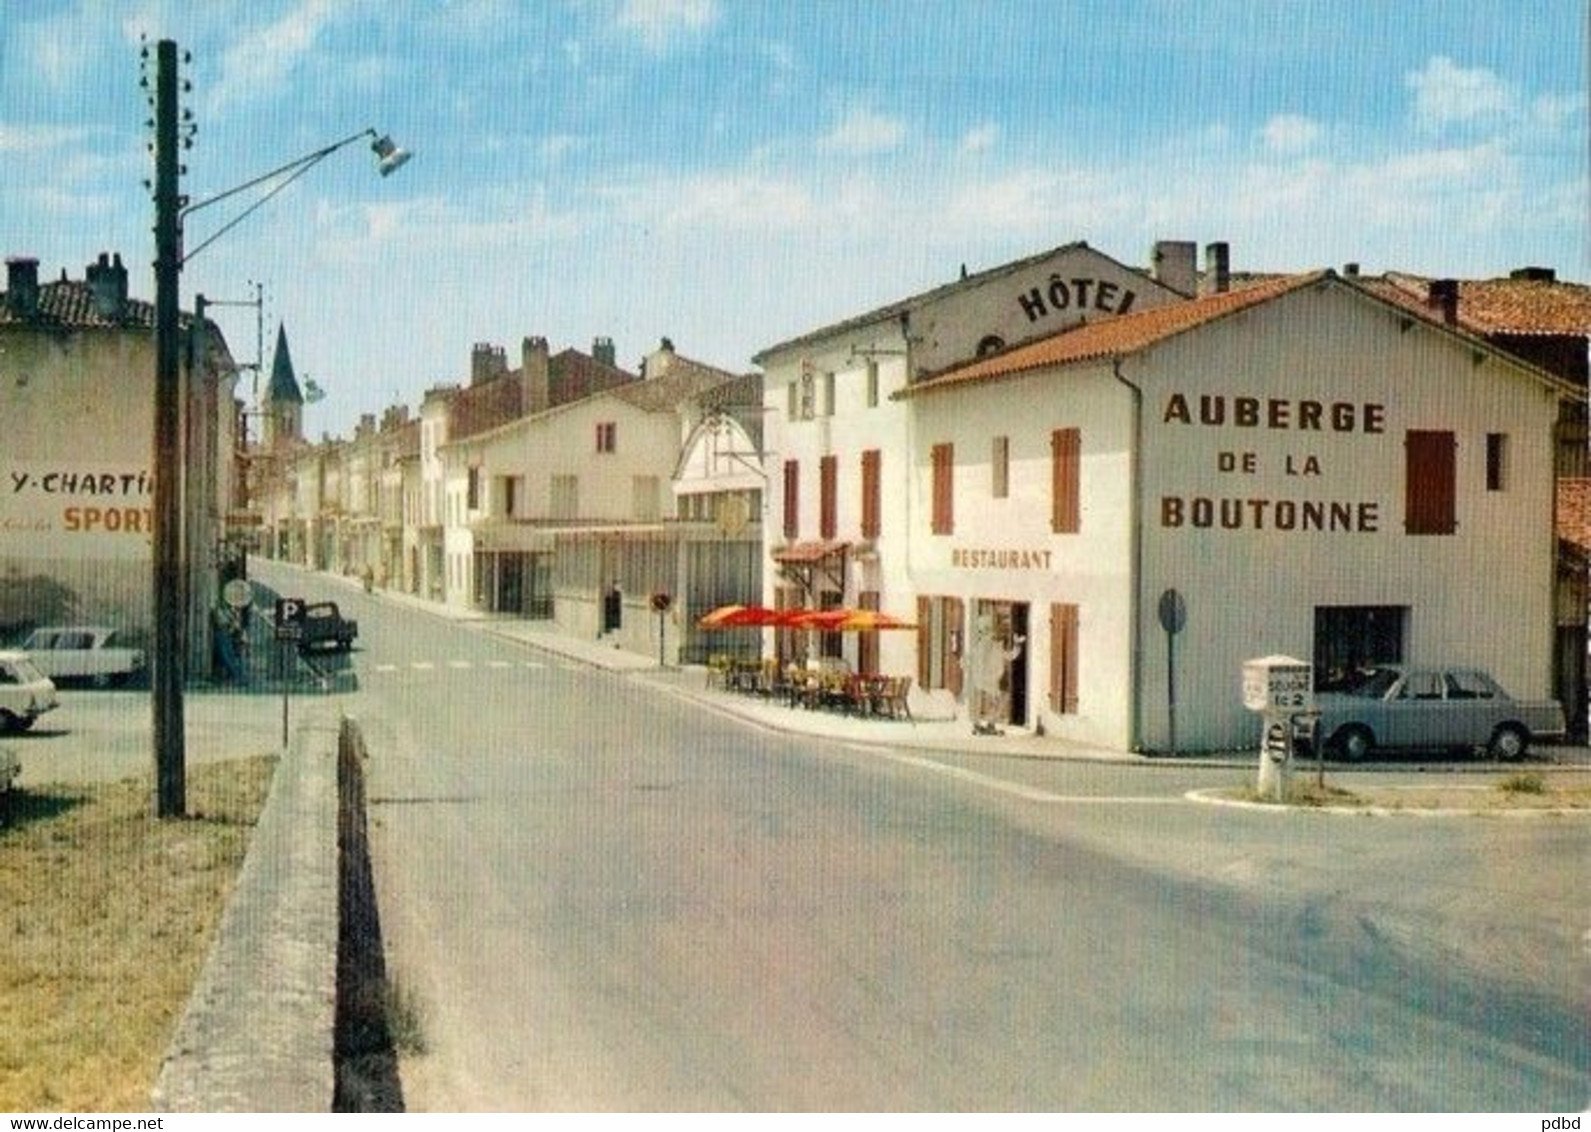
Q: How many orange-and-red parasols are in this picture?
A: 3